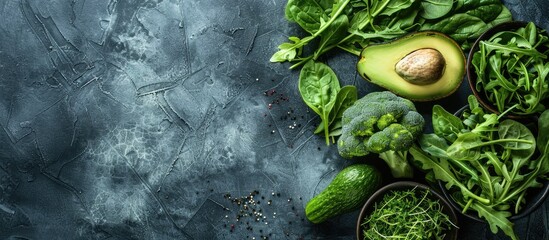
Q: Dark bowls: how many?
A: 3